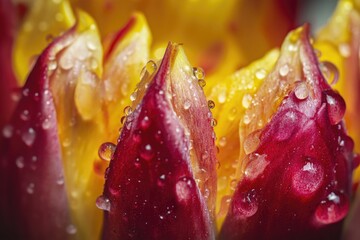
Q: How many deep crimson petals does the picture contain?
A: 3